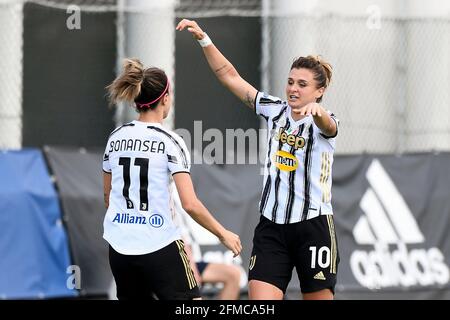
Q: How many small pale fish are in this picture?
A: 0